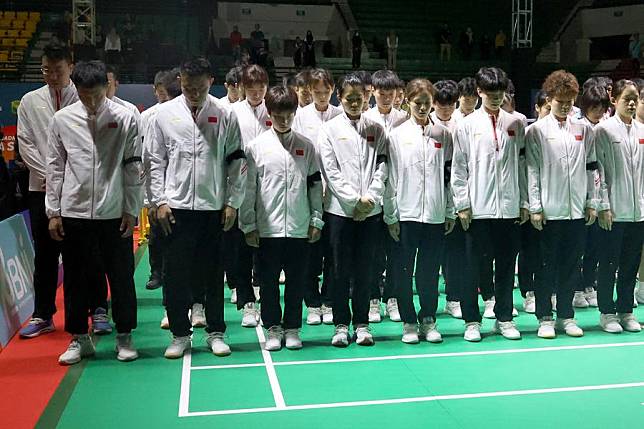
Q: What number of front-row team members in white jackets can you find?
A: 8